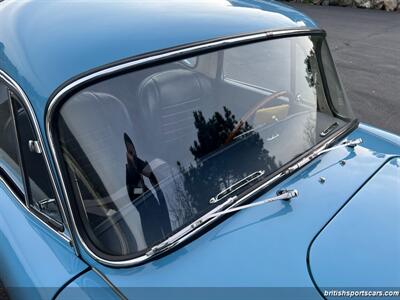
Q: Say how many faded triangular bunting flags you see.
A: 0